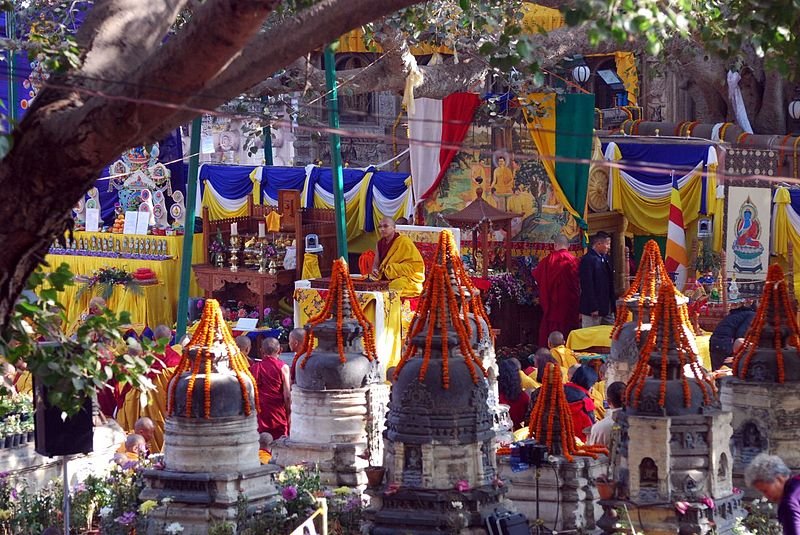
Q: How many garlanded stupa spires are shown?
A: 8